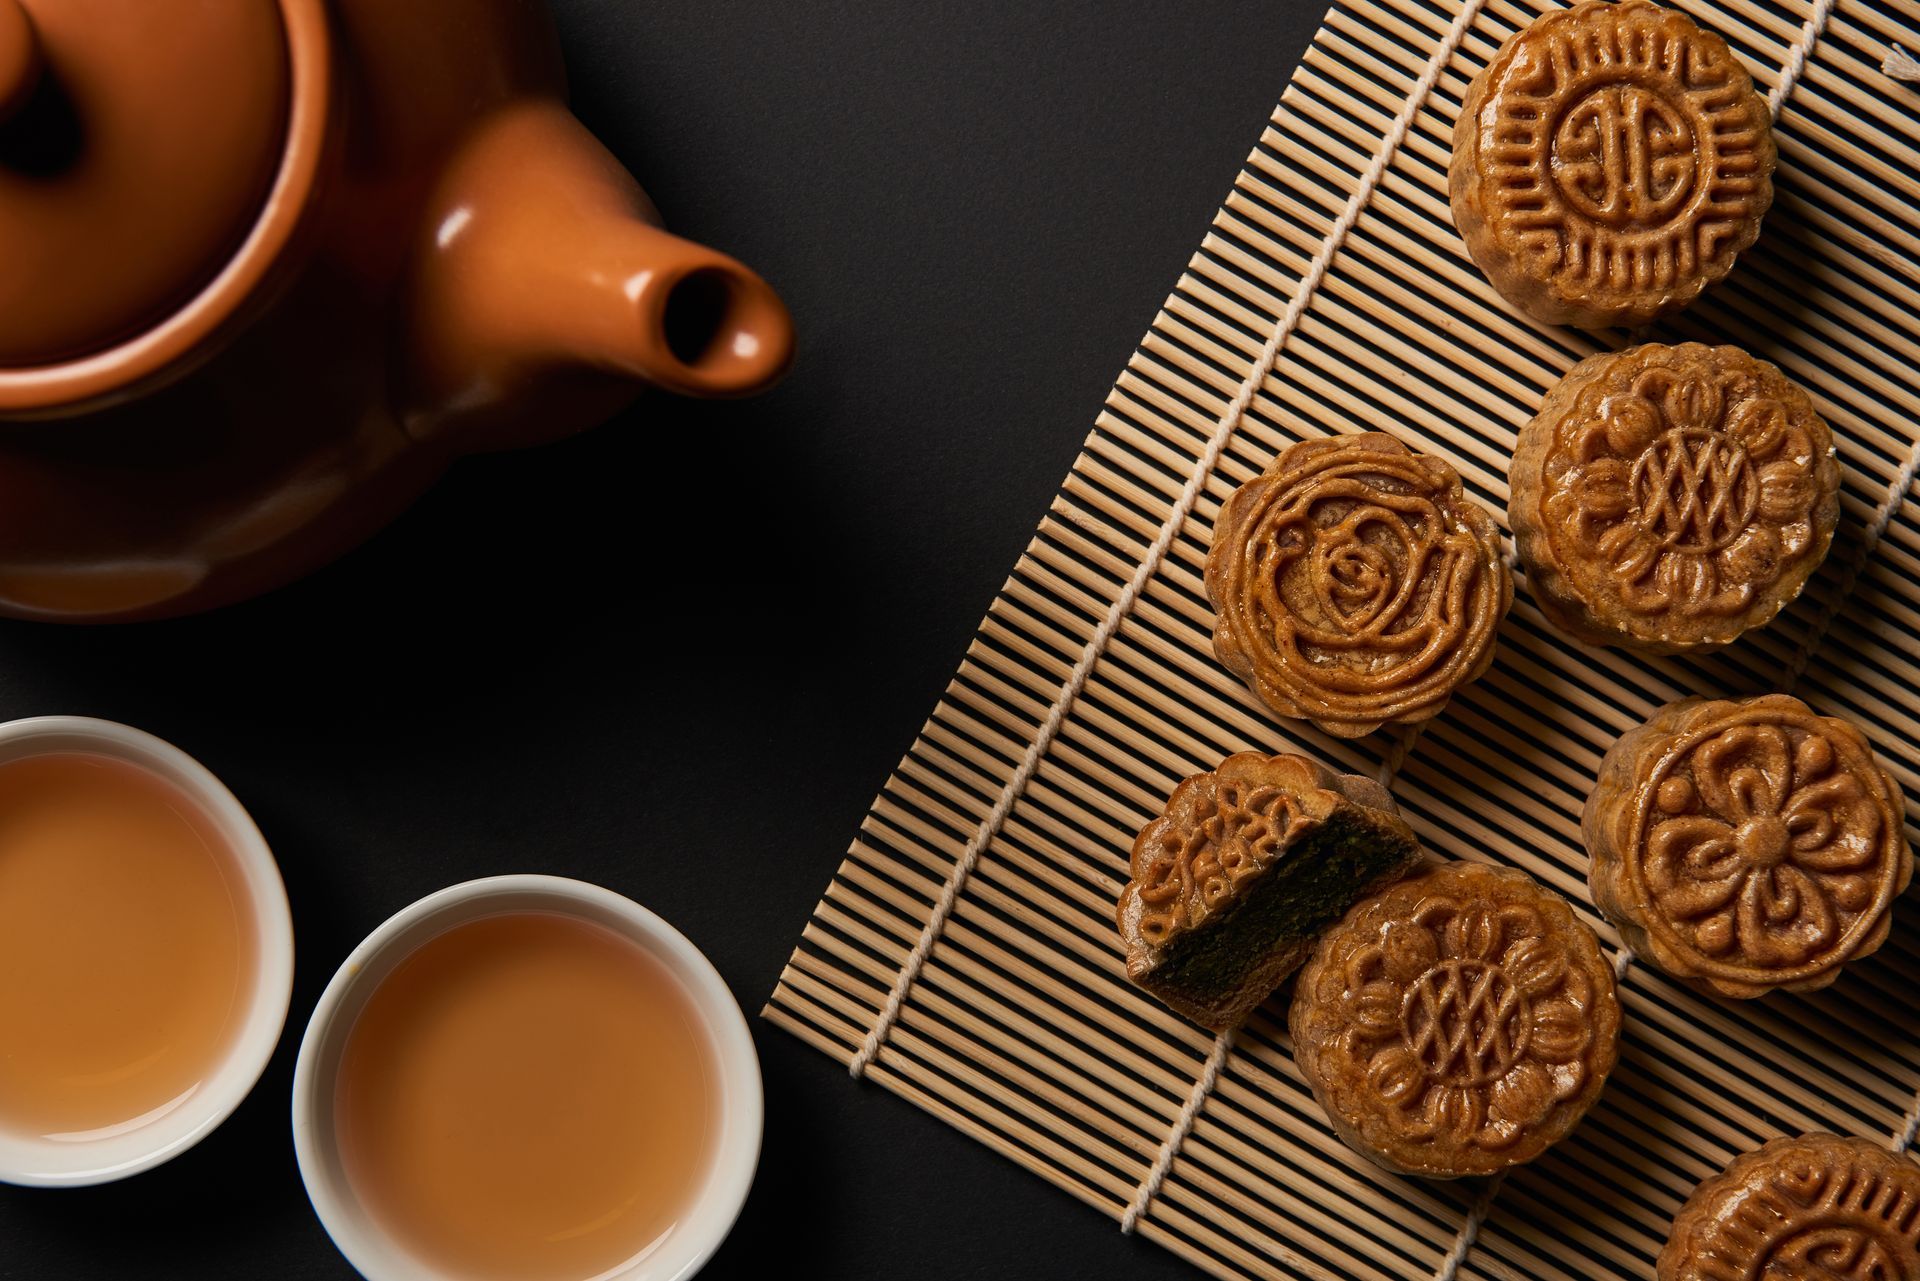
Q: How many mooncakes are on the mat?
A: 7